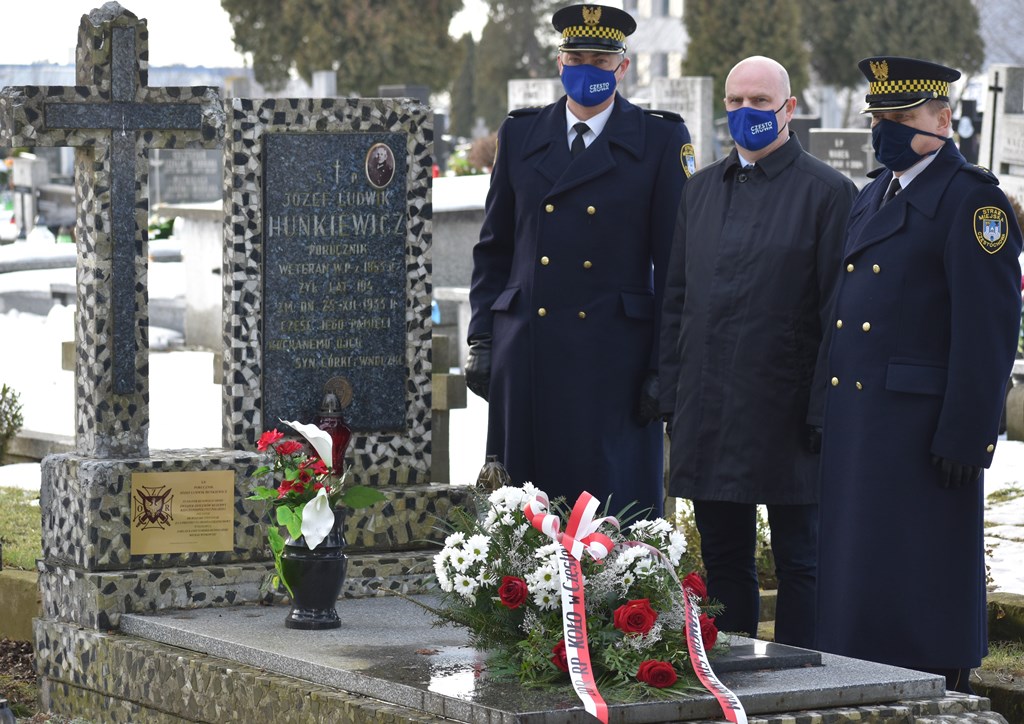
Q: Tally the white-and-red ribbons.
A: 2